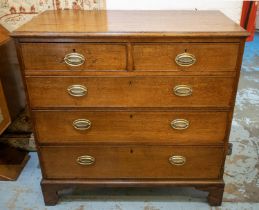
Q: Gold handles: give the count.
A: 8